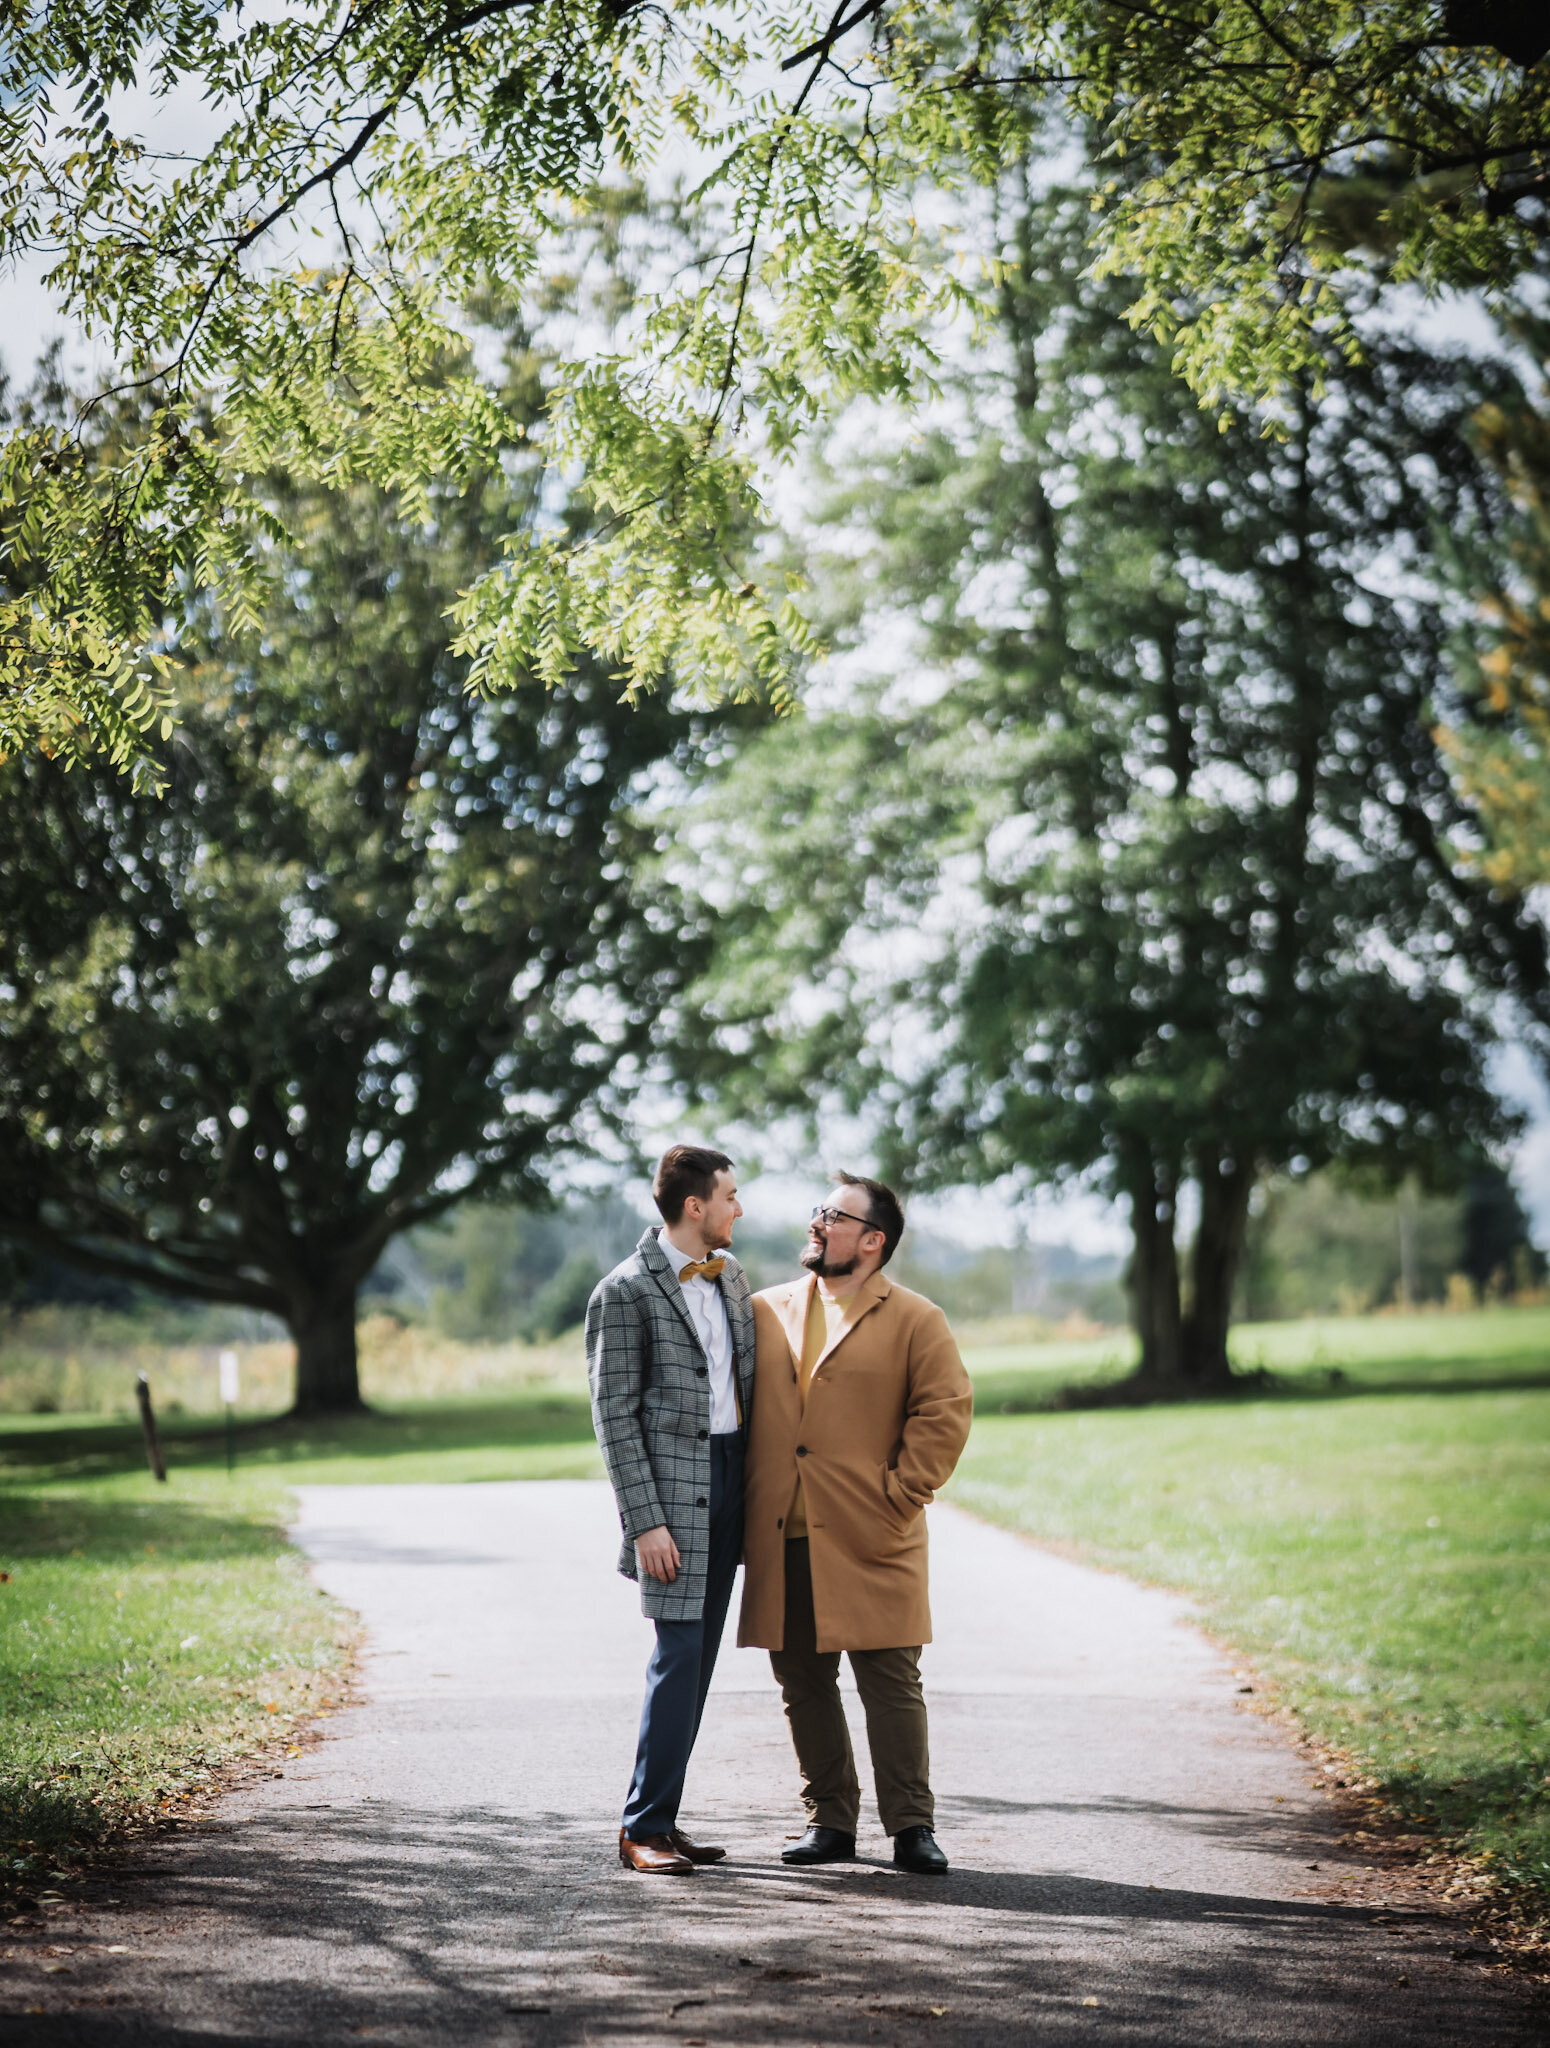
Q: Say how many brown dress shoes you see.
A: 2